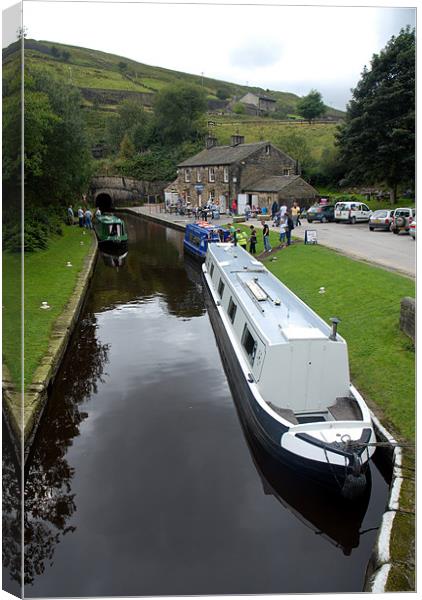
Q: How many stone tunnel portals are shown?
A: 1